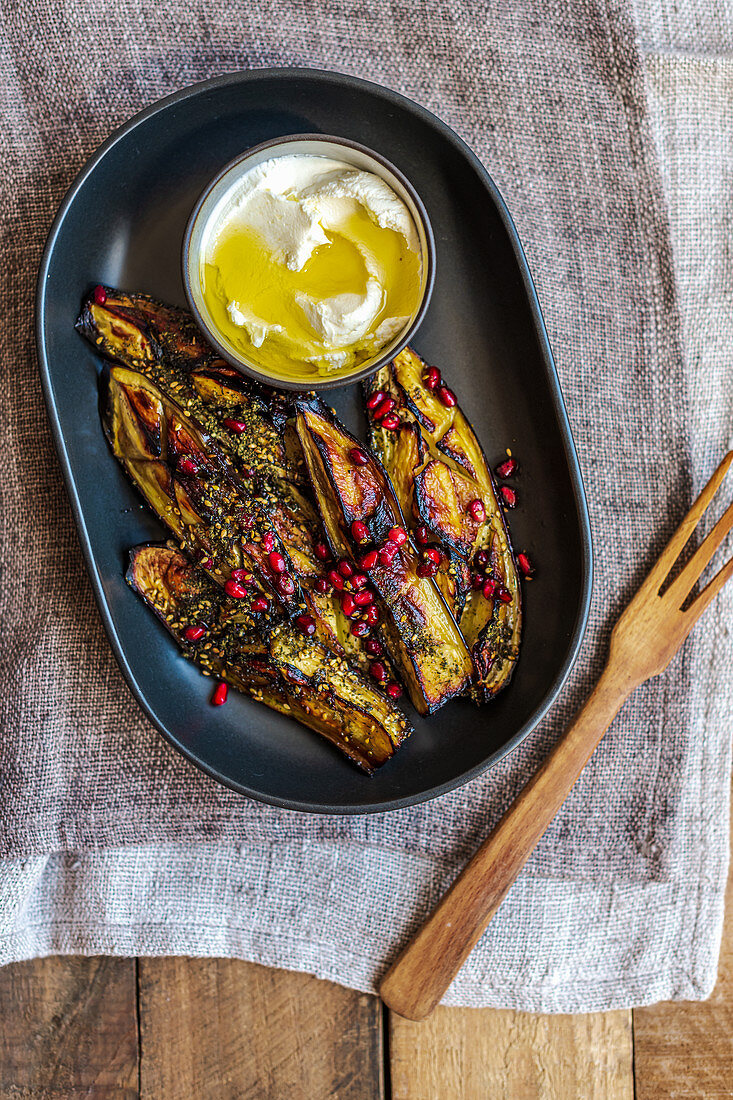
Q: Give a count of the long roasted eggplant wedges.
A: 5